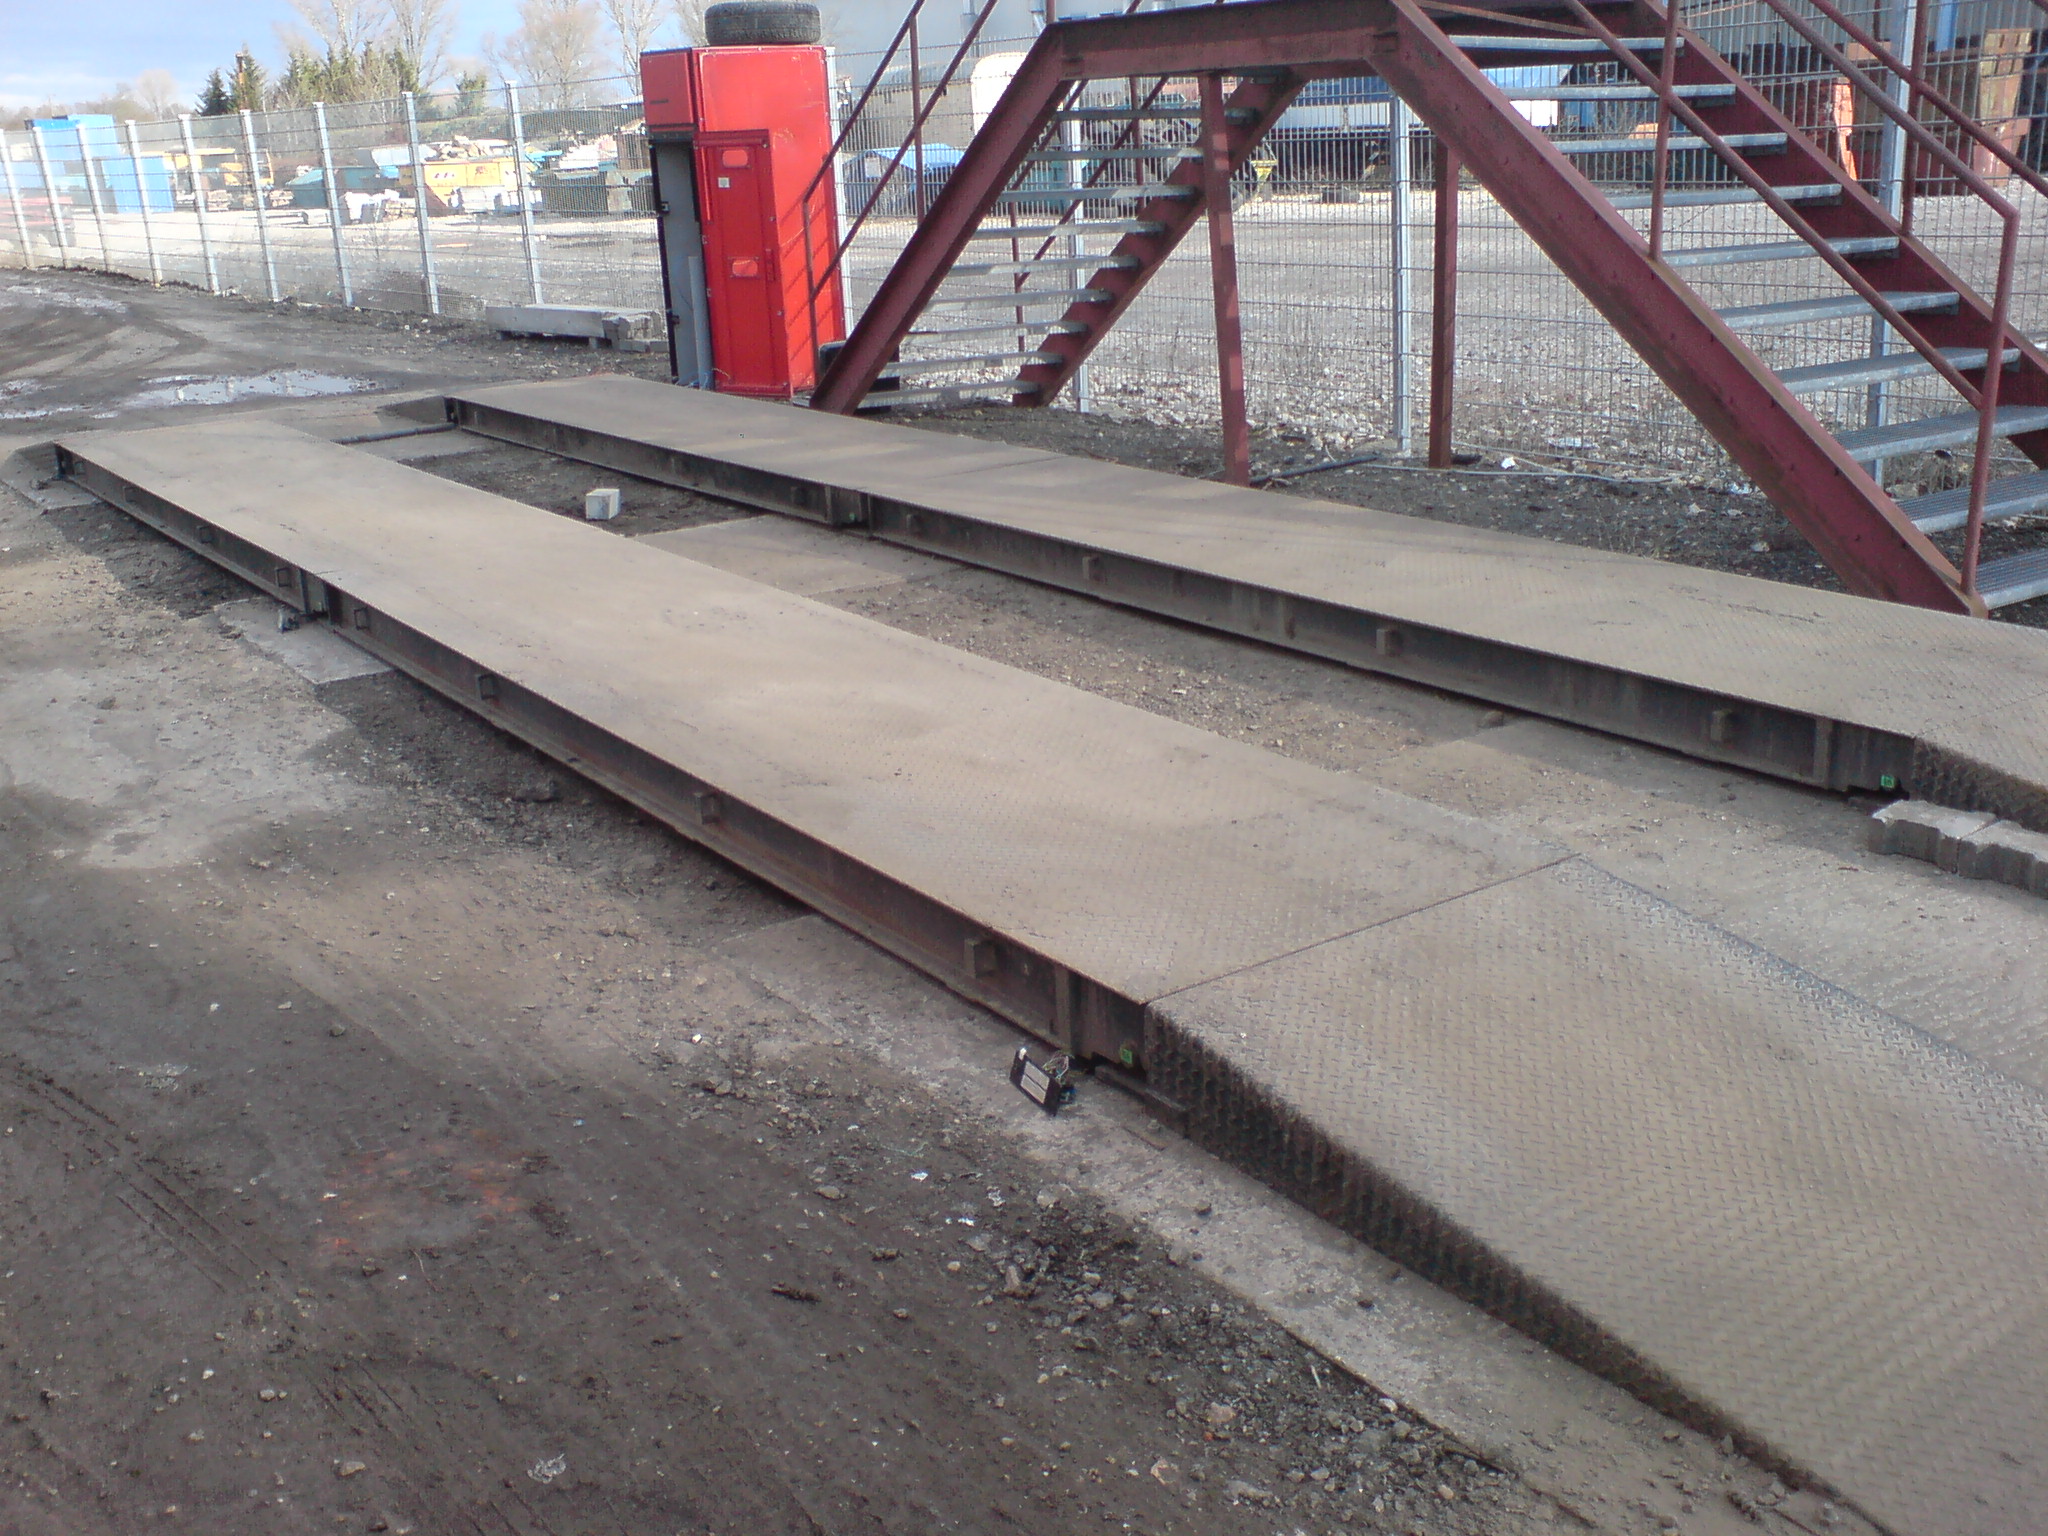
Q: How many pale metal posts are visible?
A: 13